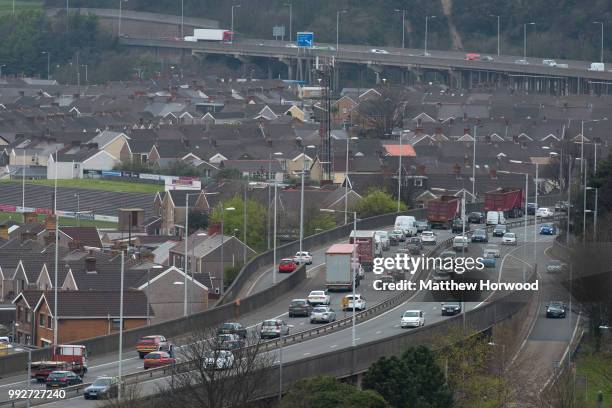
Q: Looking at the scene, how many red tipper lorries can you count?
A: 2